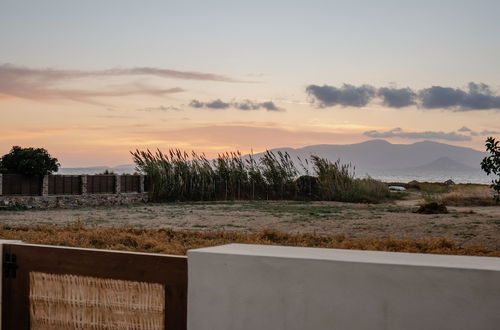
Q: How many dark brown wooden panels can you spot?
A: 4